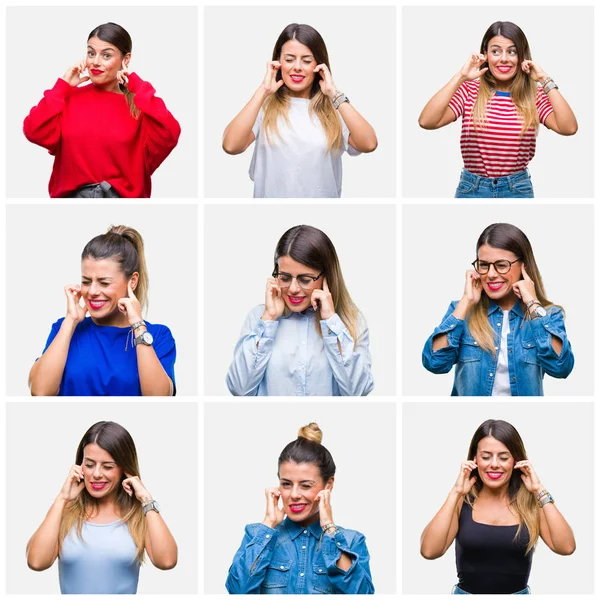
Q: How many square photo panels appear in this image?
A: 9